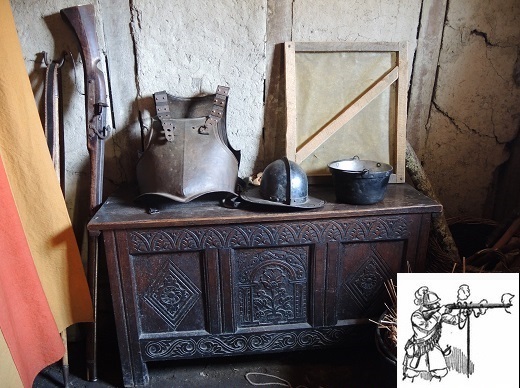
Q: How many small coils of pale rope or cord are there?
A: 1